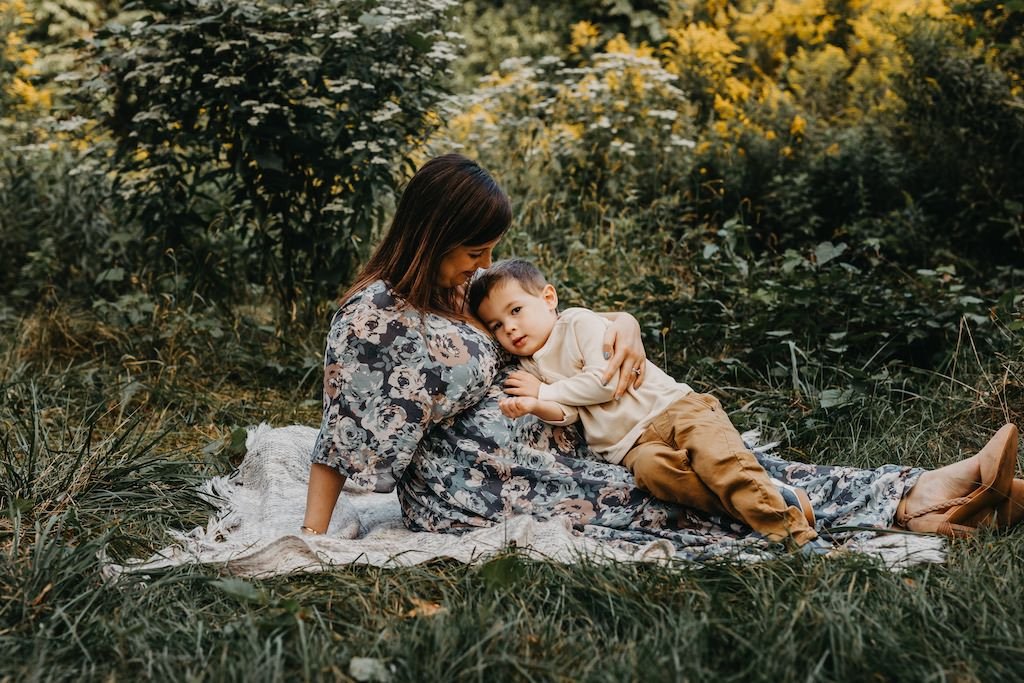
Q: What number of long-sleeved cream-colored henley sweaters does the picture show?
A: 1